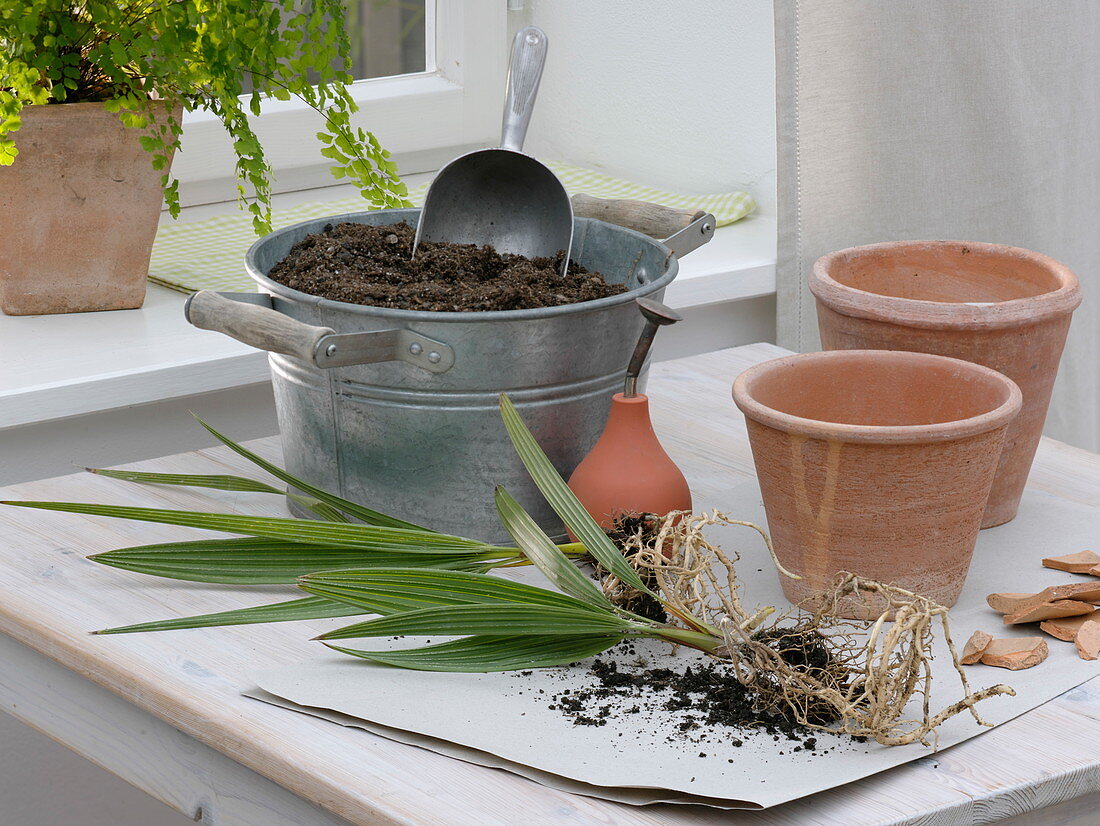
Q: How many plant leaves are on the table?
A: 10